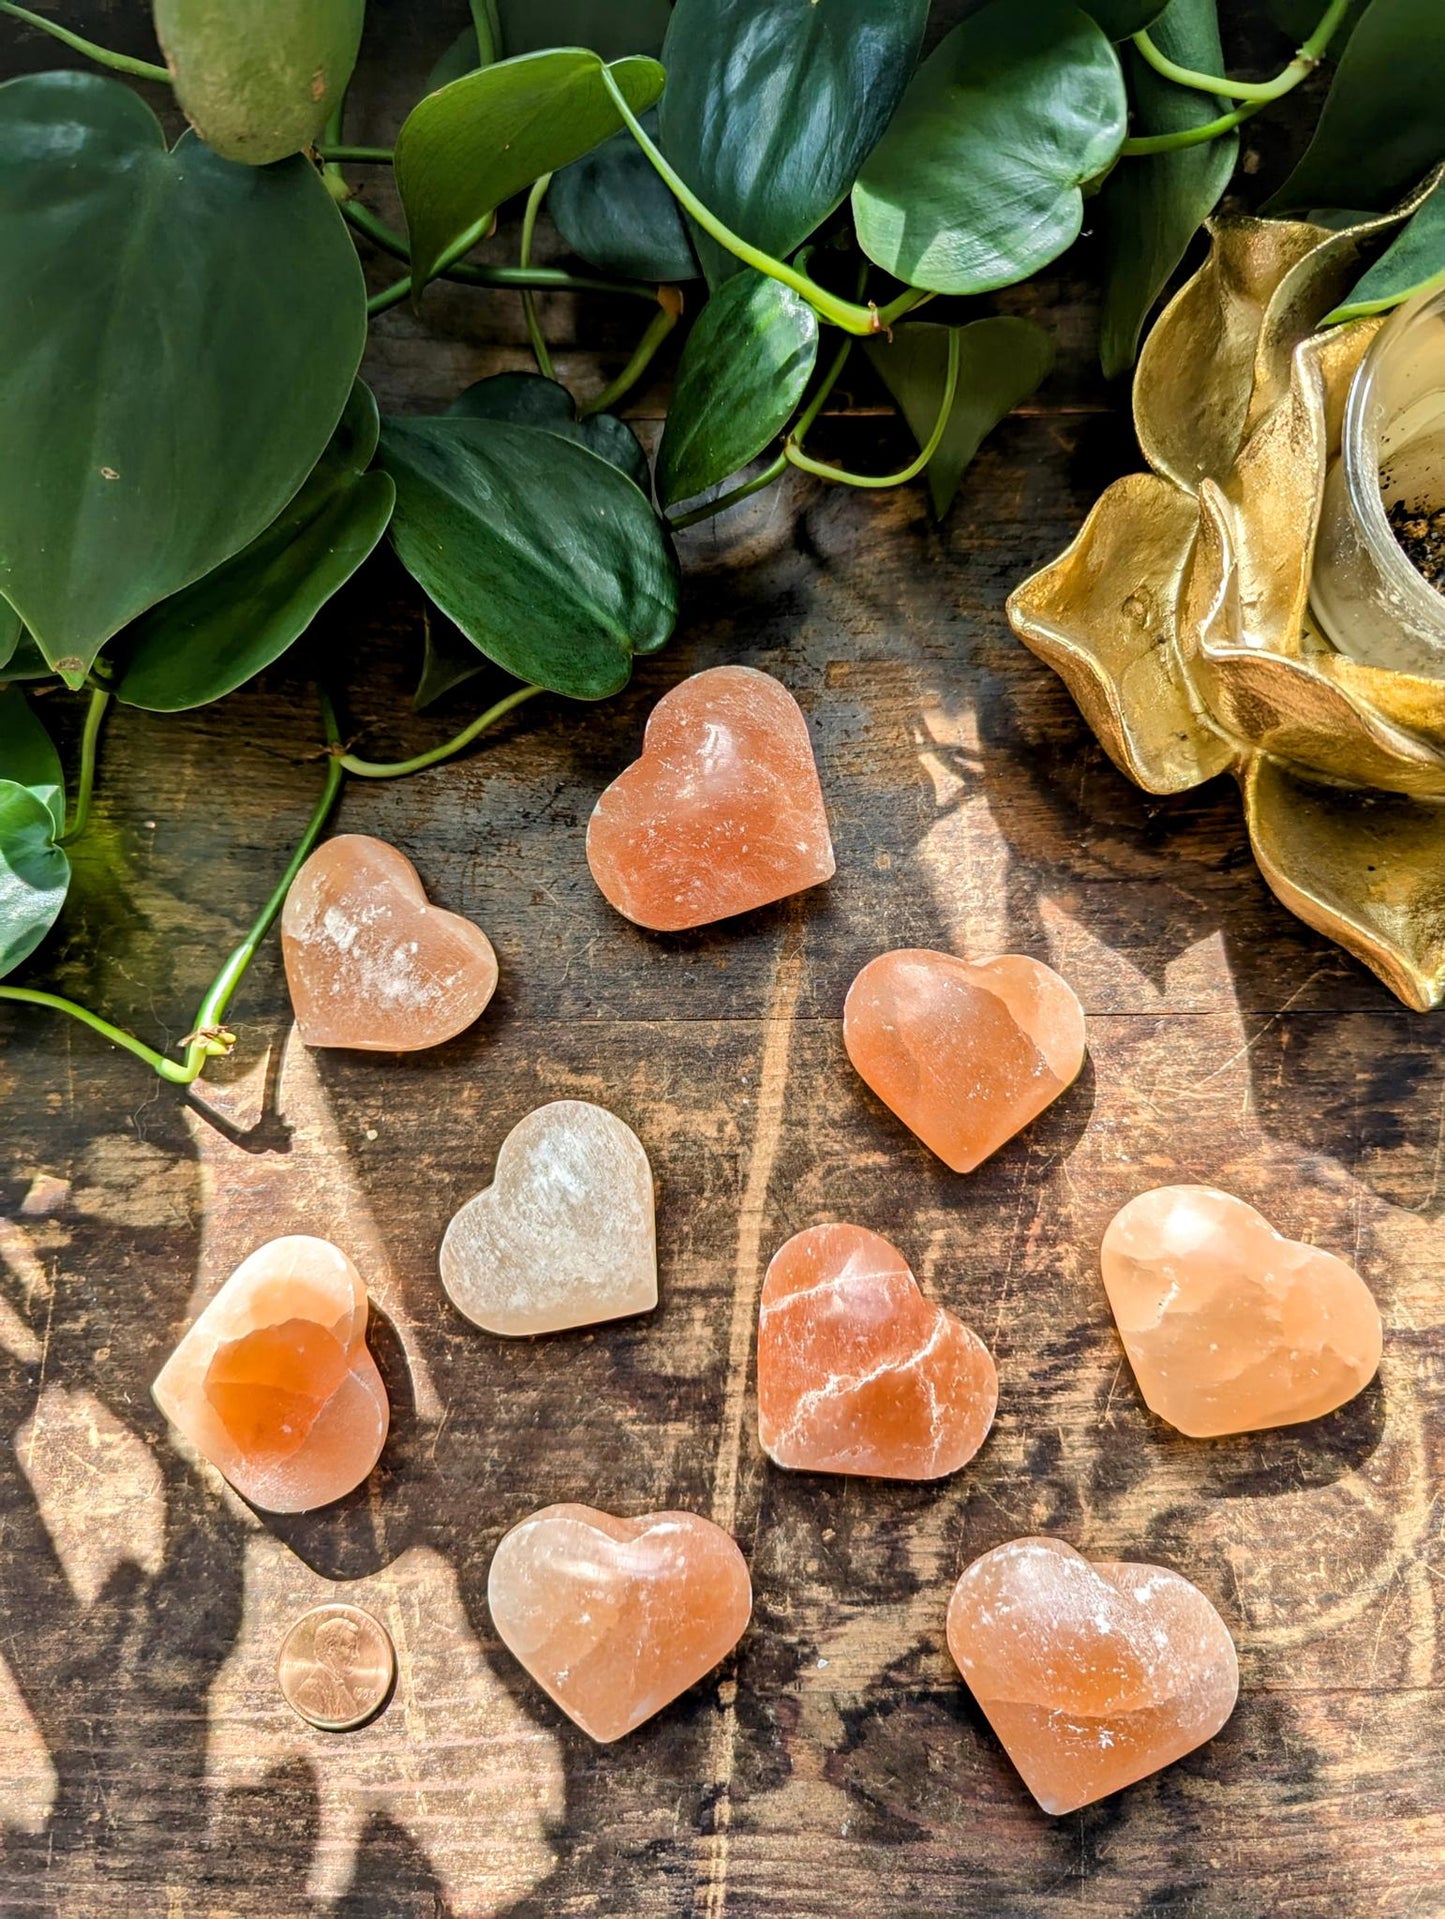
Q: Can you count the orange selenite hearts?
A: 8